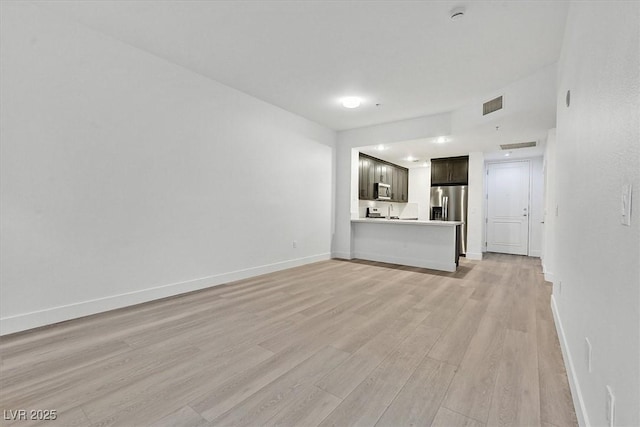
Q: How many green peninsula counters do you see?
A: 0